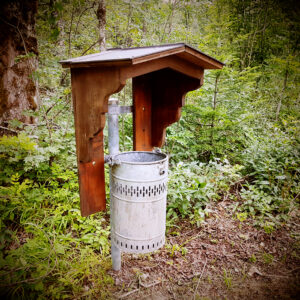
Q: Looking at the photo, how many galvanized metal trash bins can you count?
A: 1